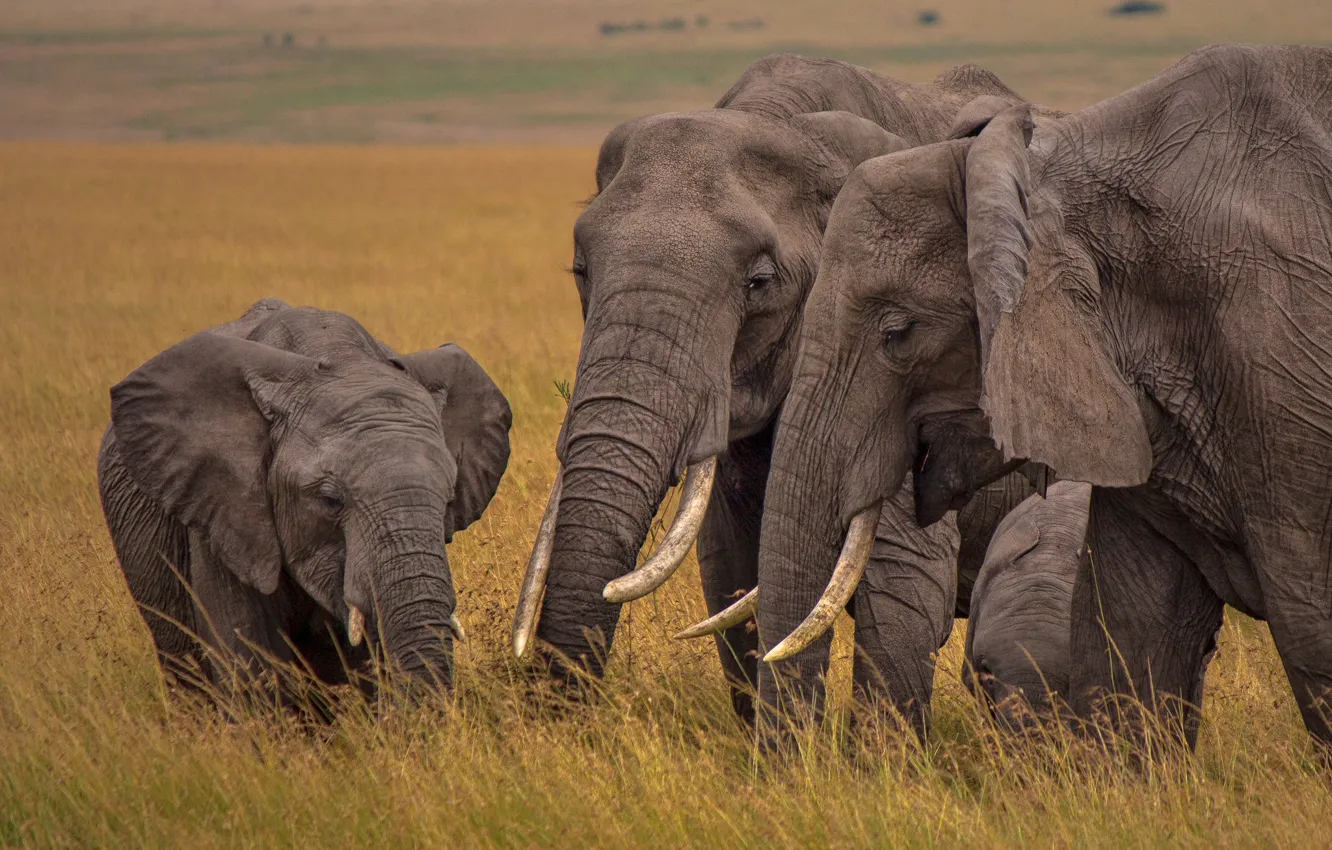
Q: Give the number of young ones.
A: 2